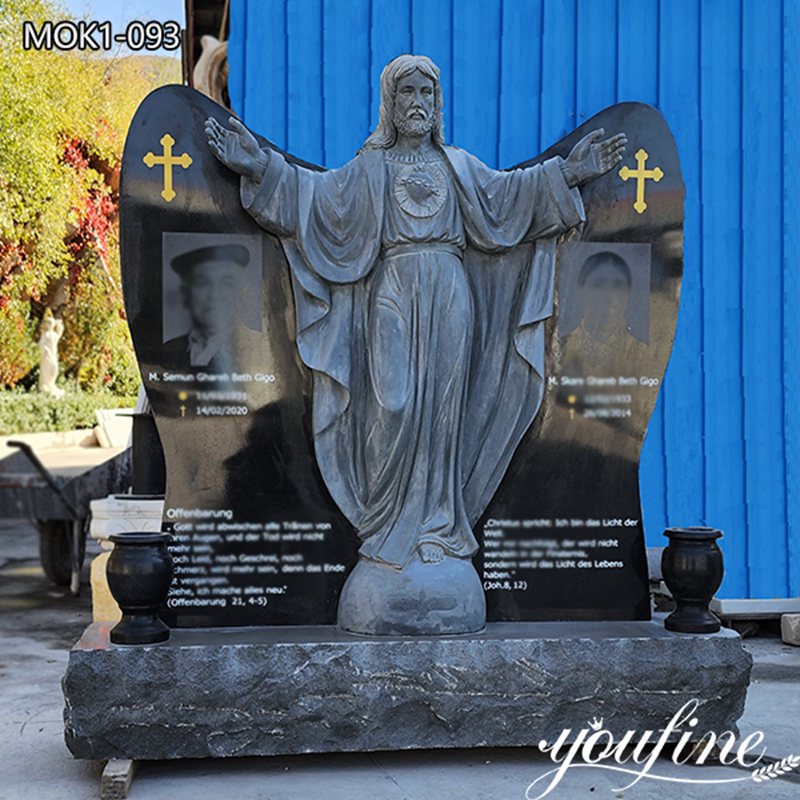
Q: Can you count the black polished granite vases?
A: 2